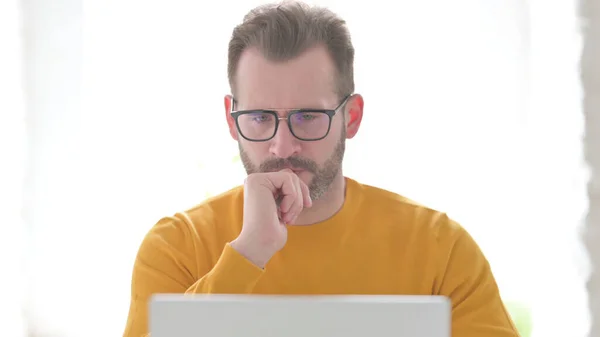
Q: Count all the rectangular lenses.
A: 2